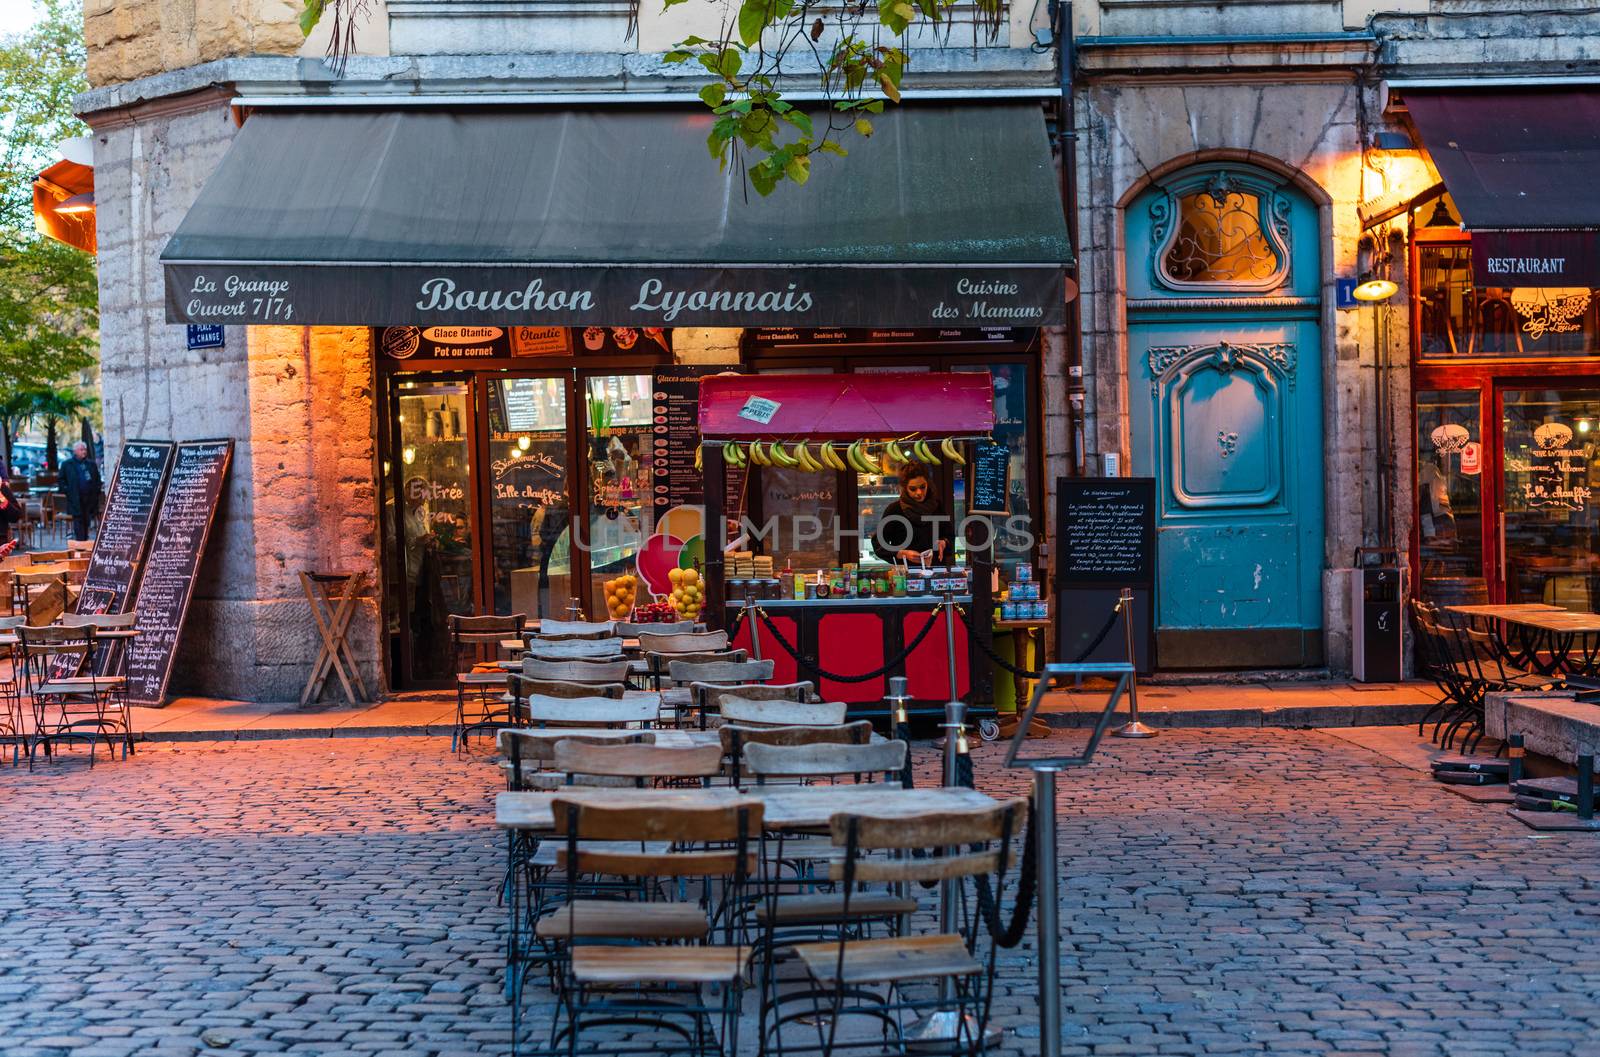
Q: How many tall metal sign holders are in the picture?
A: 1